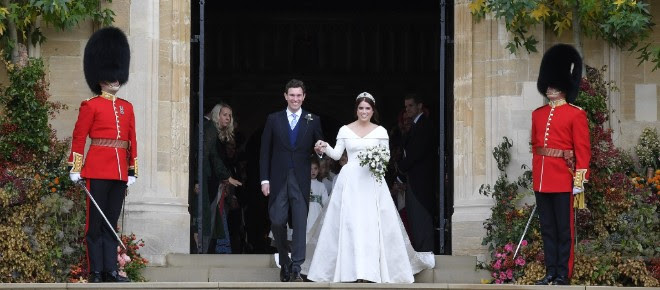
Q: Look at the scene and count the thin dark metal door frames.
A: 2